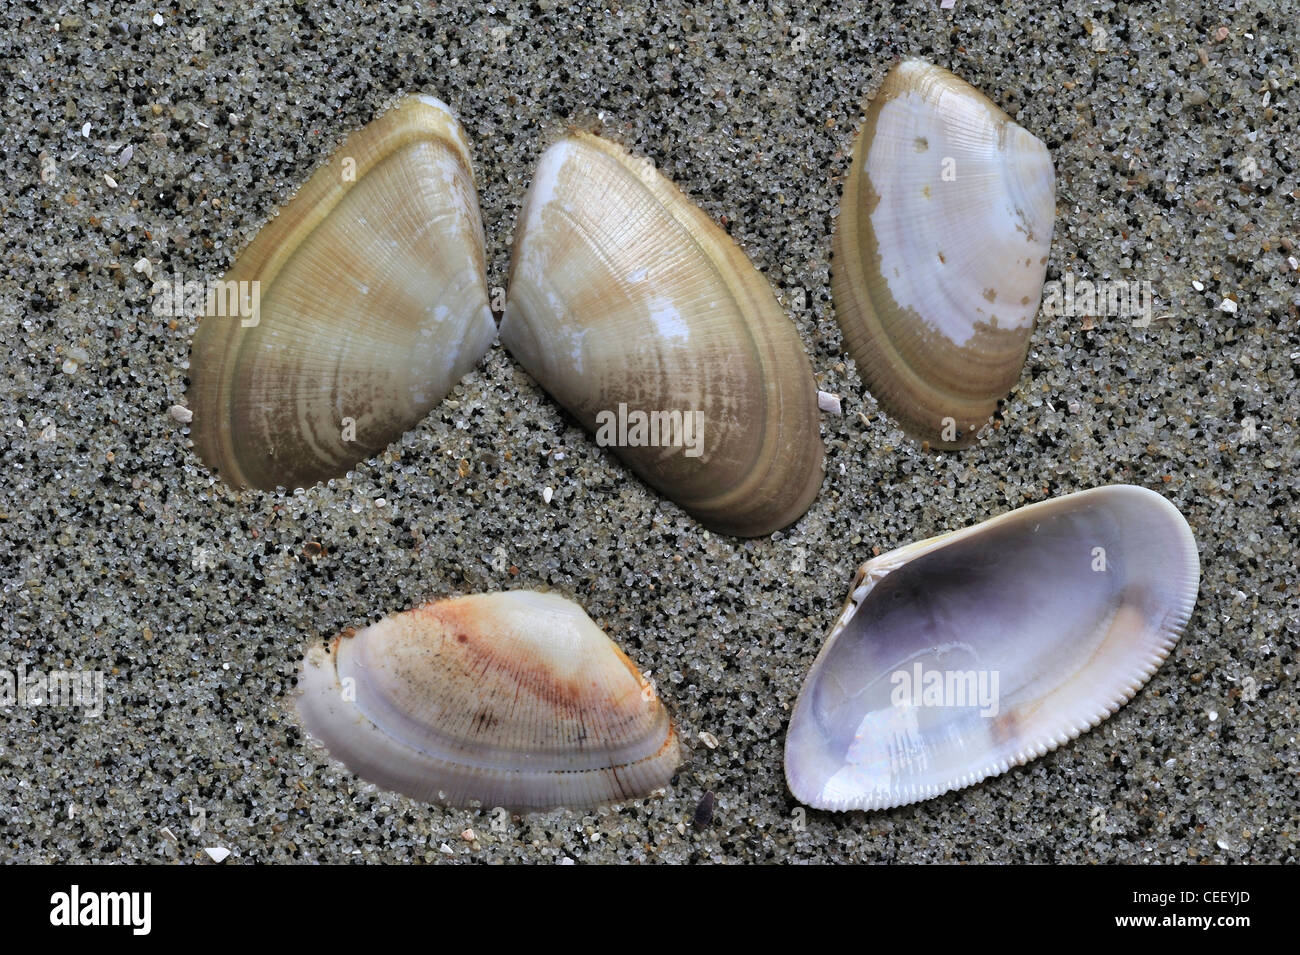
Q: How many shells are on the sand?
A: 5